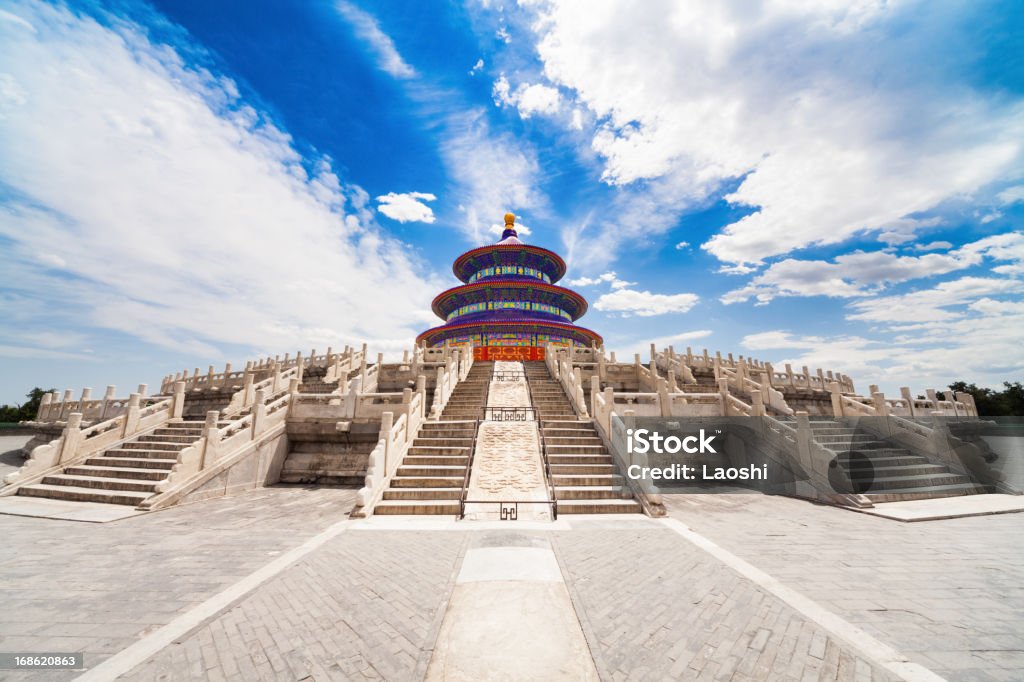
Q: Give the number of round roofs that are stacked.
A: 3